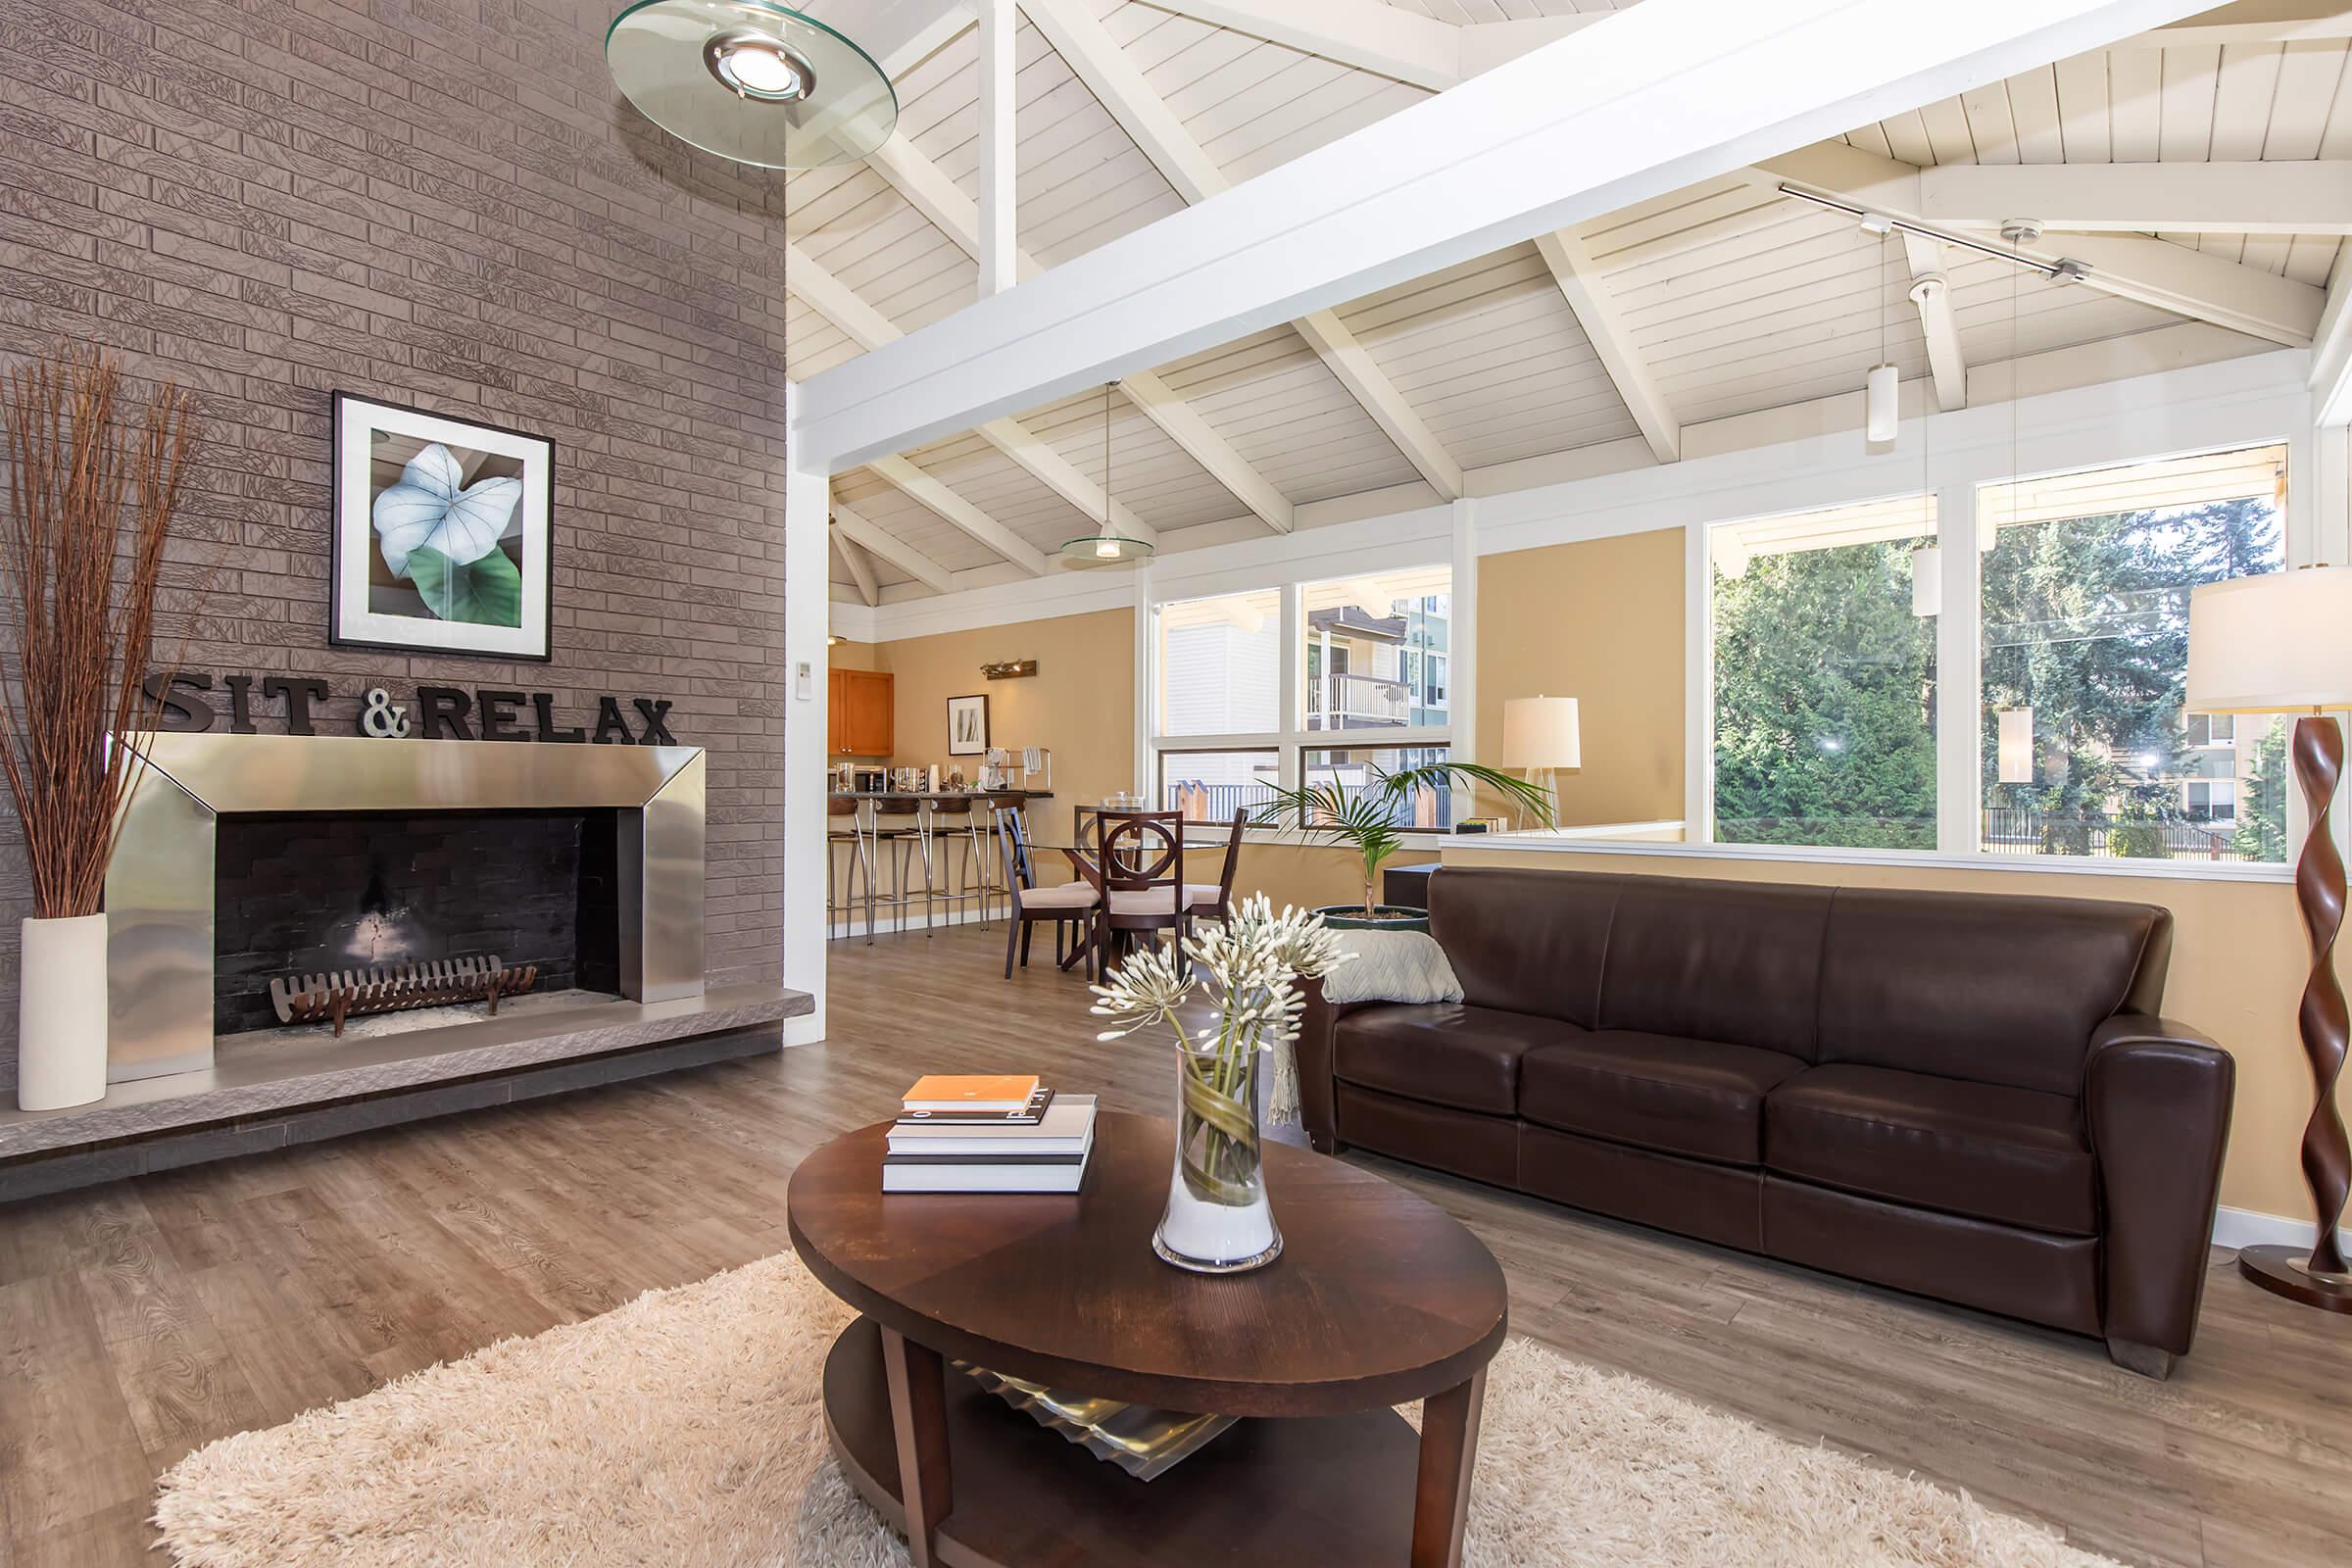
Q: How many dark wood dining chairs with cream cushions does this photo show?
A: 4